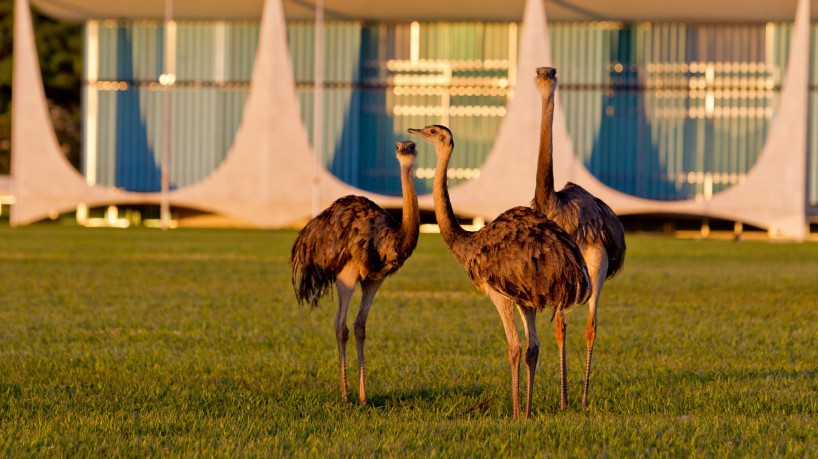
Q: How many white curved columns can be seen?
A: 4